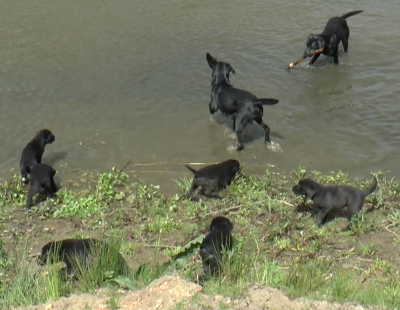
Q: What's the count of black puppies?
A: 6